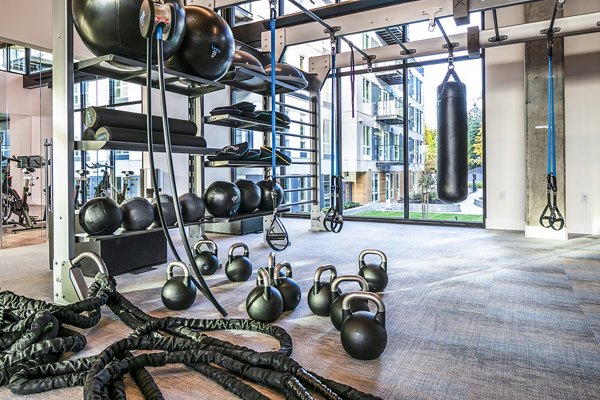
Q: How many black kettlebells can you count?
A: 10